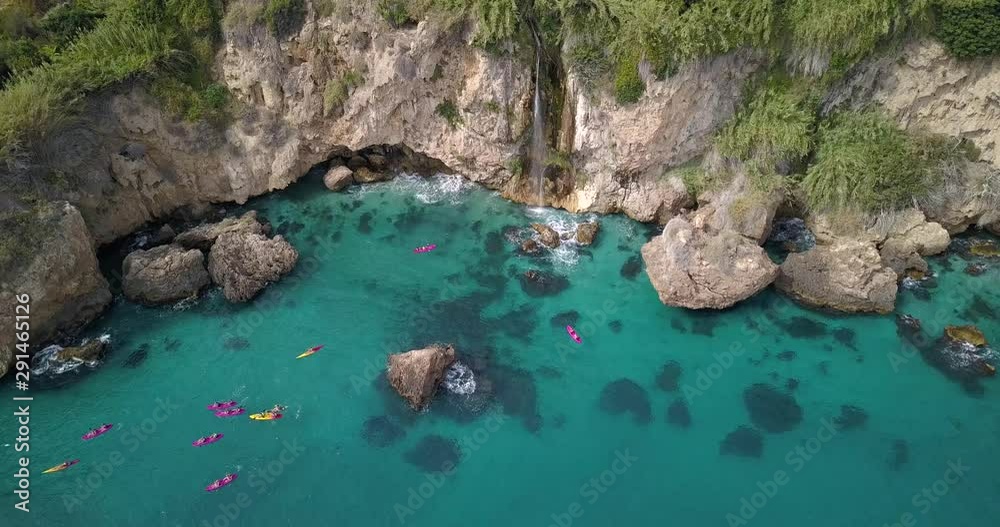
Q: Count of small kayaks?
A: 10